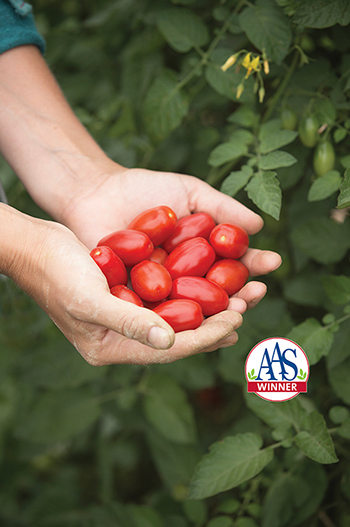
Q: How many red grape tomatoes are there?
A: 12